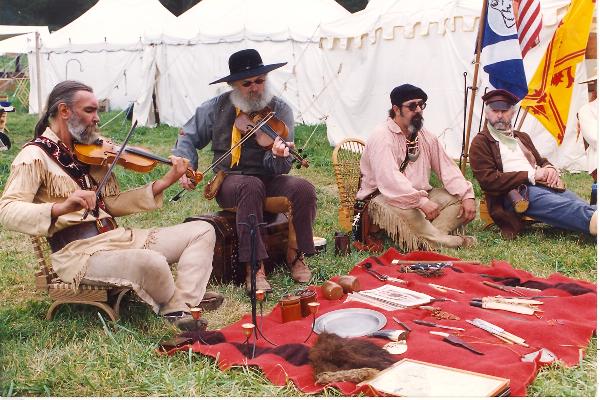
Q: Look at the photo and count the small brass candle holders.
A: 4